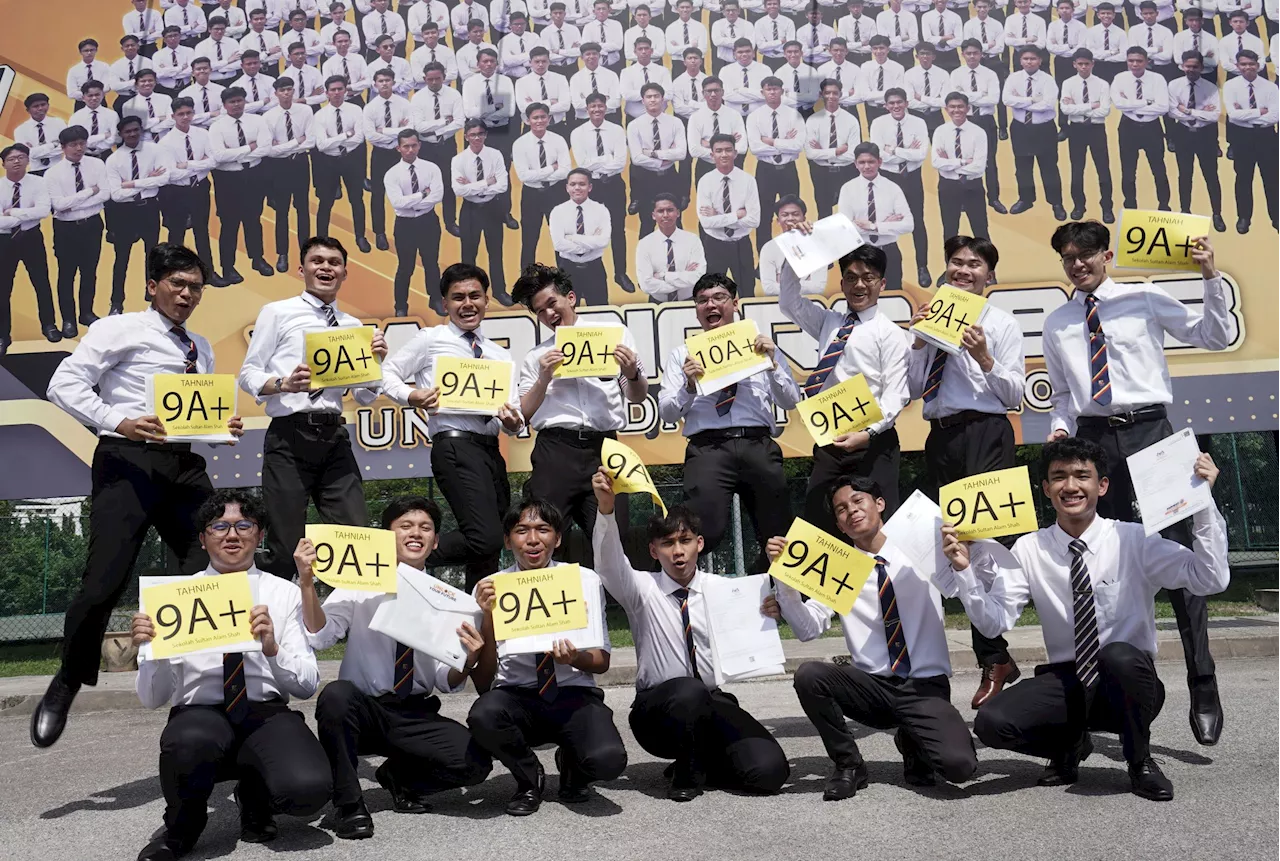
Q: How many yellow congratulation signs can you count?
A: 14